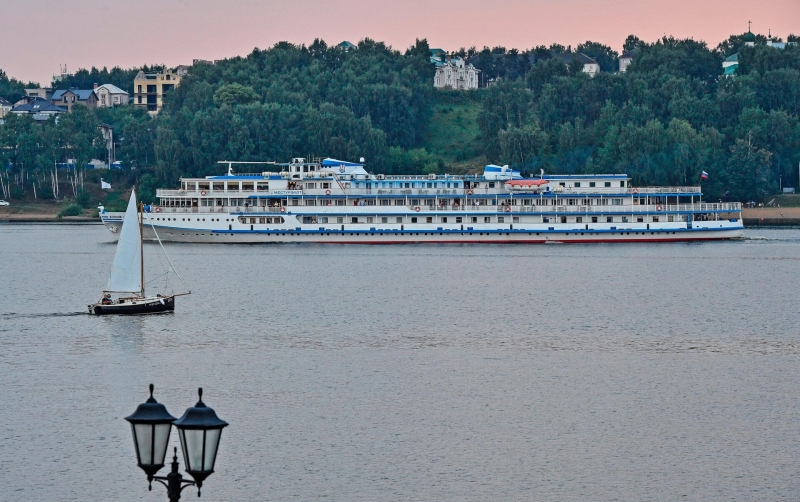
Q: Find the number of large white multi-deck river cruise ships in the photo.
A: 1